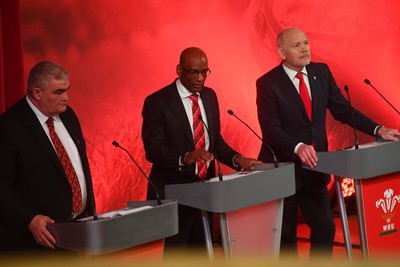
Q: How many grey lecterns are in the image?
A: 3